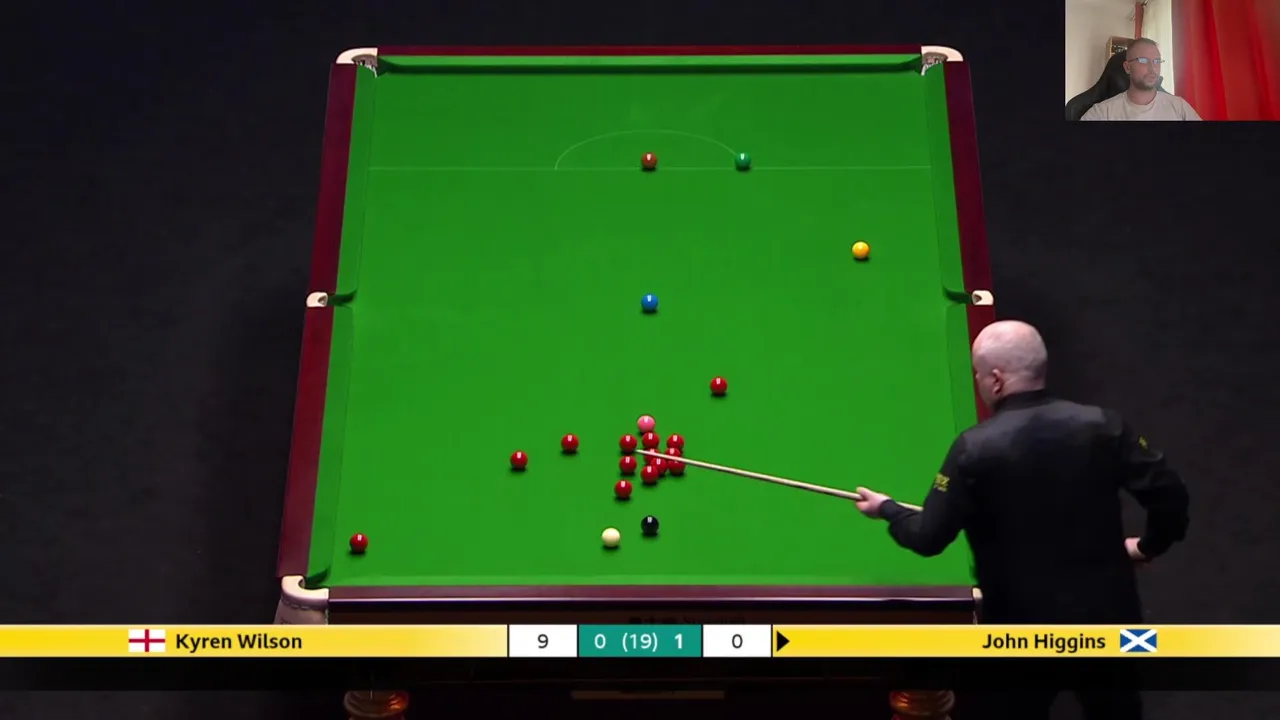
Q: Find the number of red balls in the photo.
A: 14